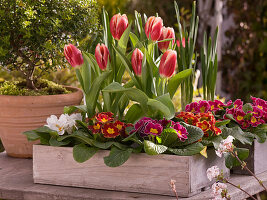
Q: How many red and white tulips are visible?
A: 7